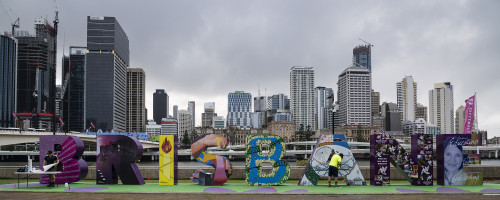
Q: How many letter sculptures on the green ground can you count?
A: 8